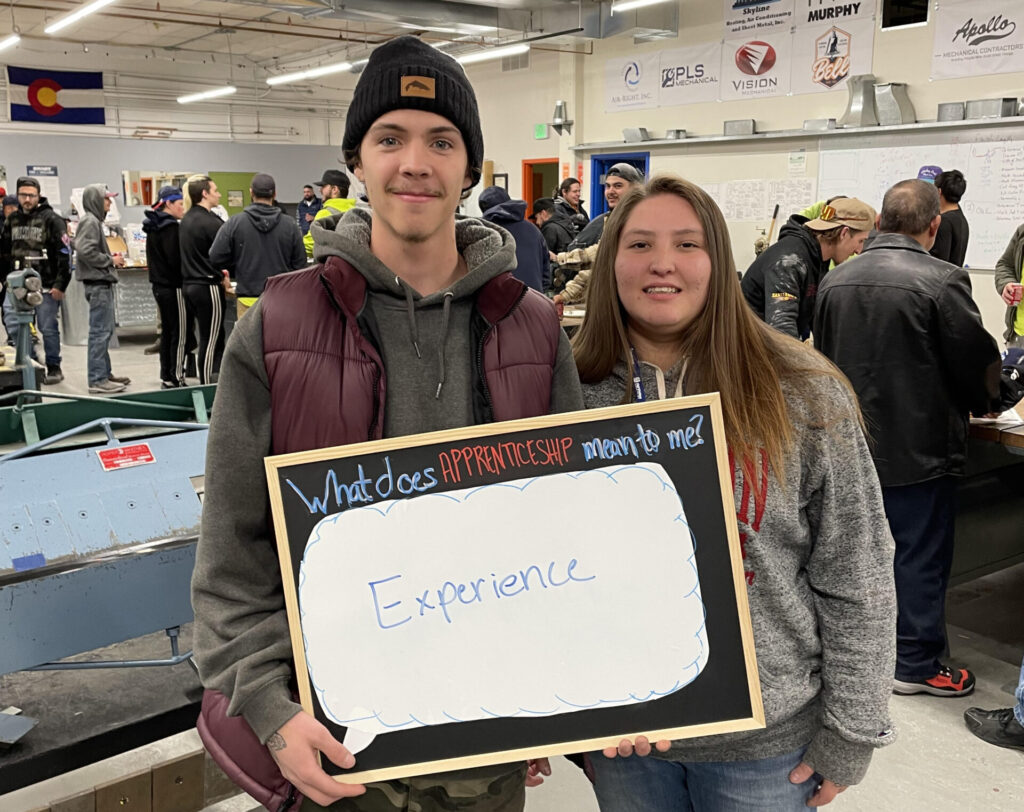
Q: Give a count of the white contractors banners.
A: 7